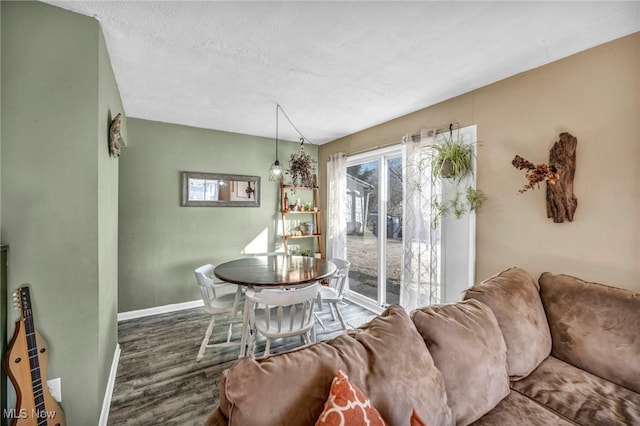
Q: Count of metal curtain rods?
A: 1